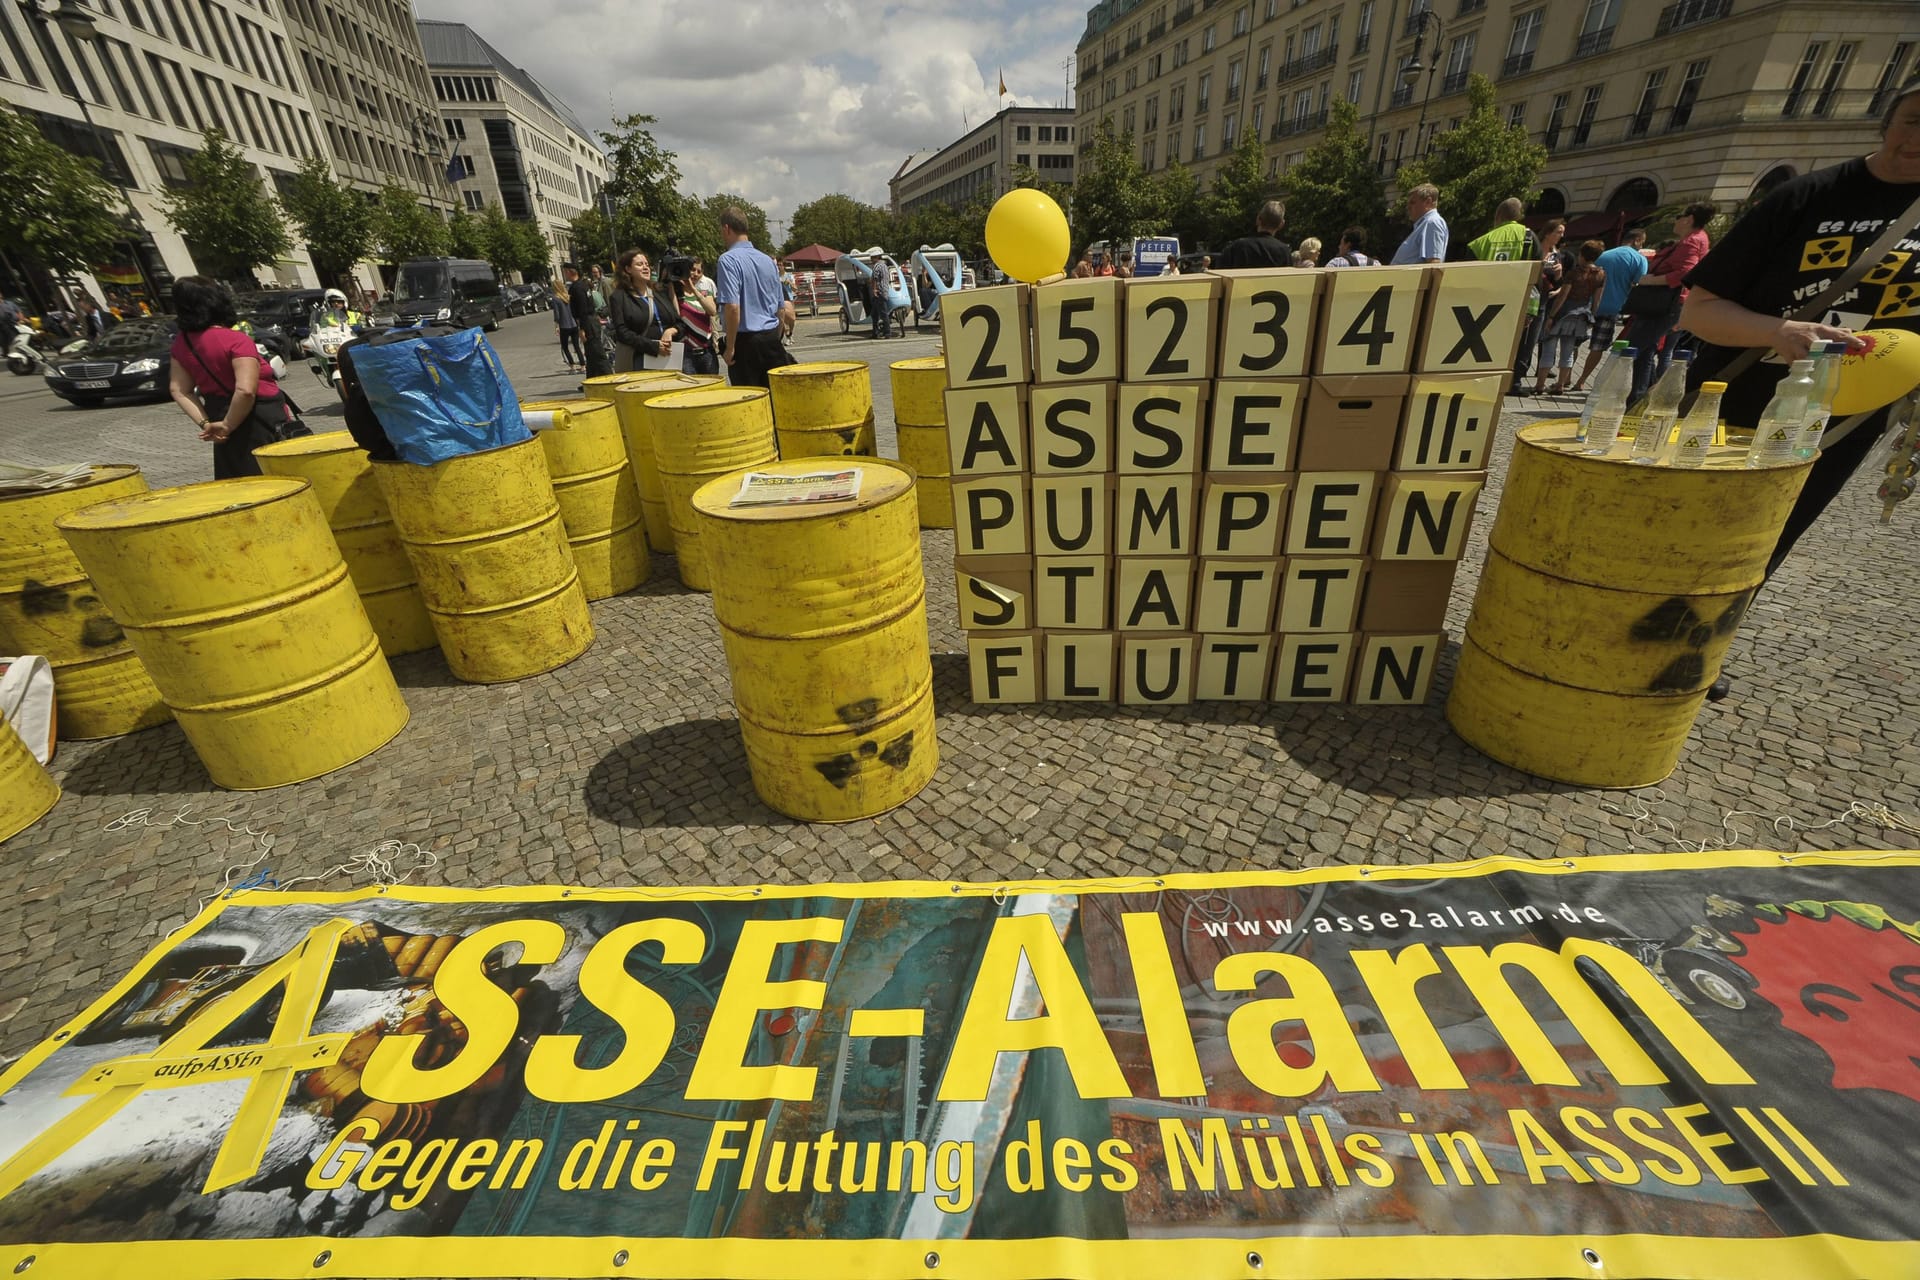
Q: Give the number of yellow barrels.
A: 13